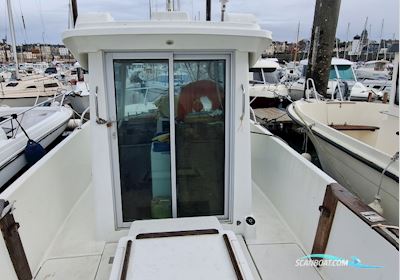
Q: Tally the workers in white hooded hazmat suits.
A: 0